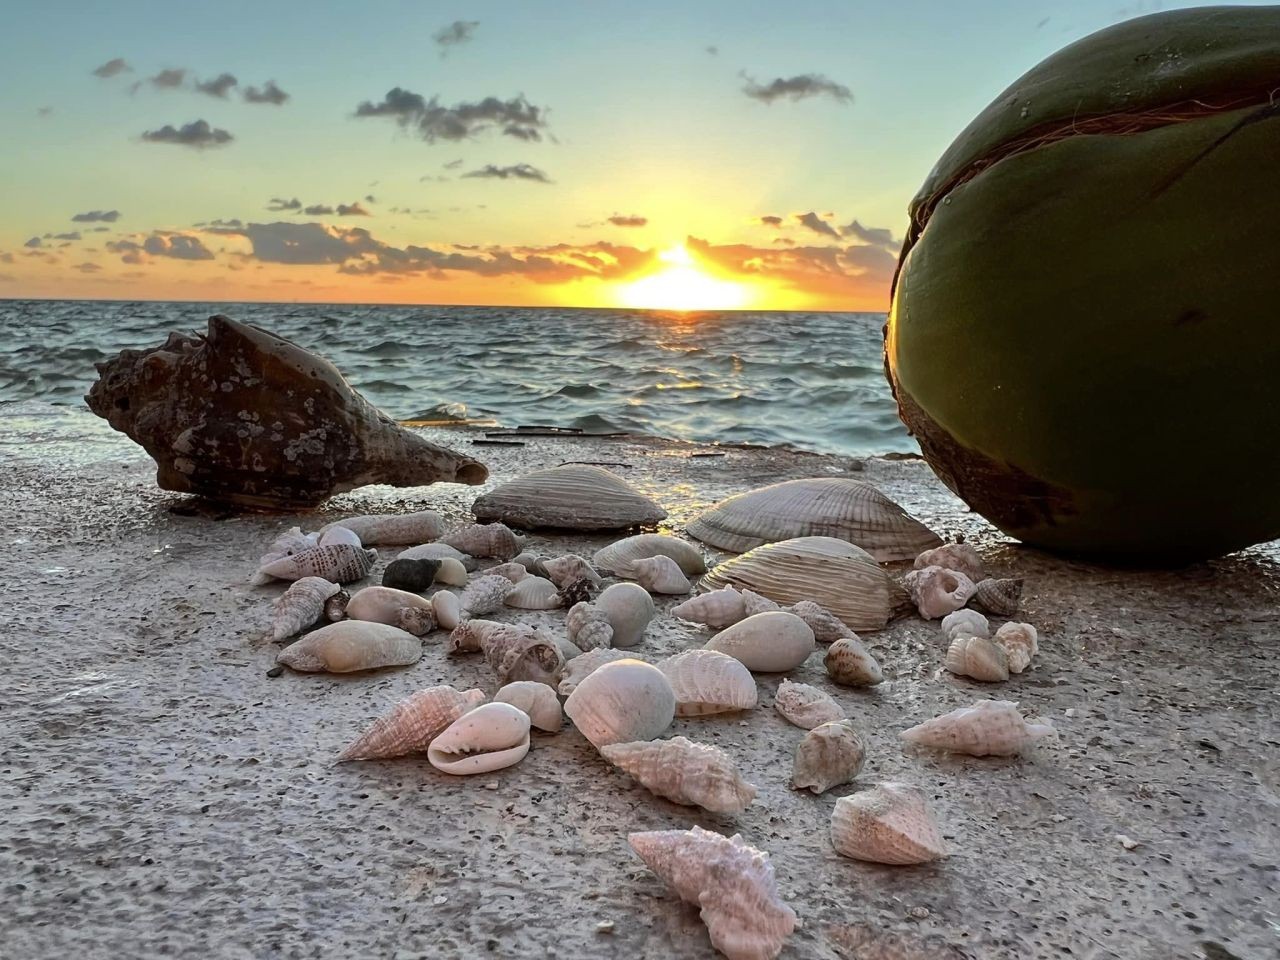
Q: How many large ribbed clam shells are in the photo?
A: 3